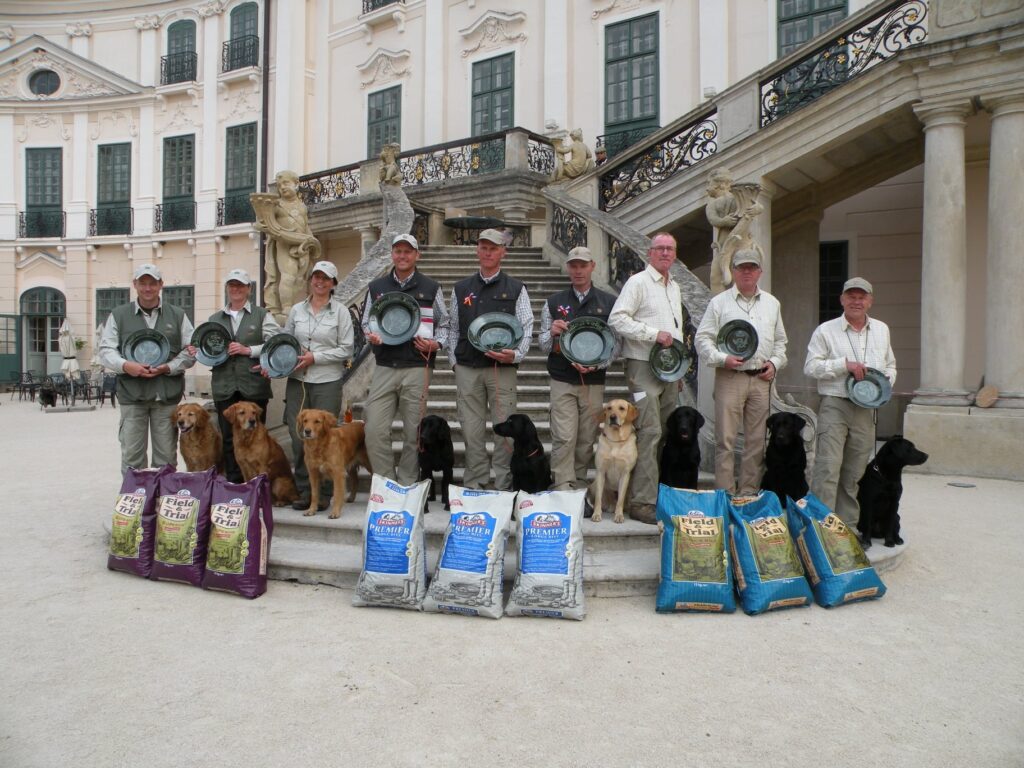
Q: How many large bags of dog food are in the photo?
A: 9